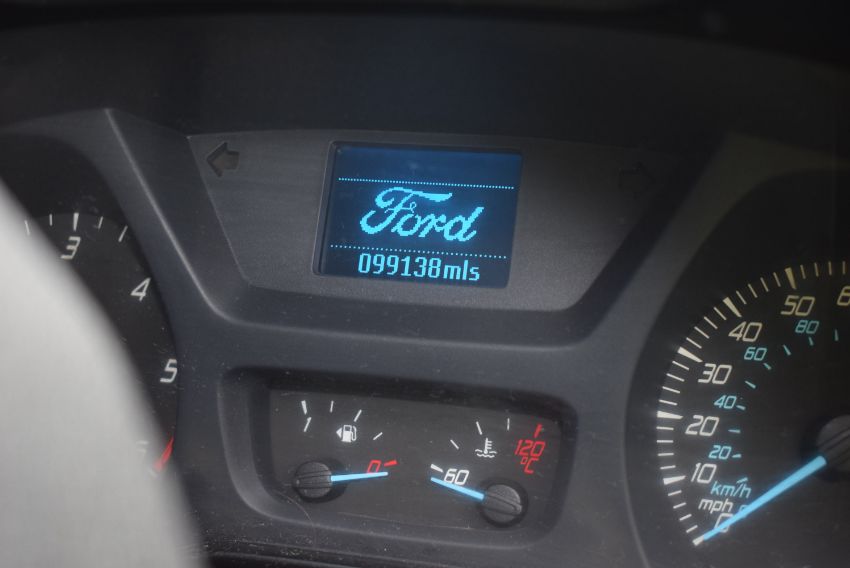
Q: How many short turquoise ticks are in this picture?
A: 9